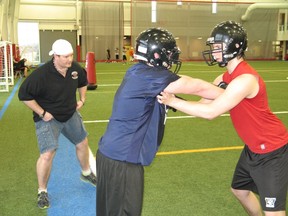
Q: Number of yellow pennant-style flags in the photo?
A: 0